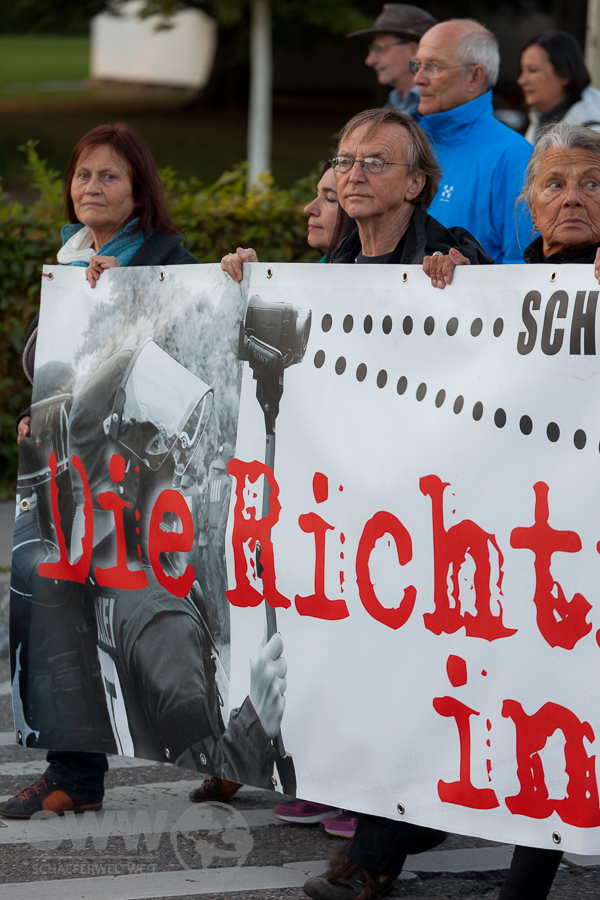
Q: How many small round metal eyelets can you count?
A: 11